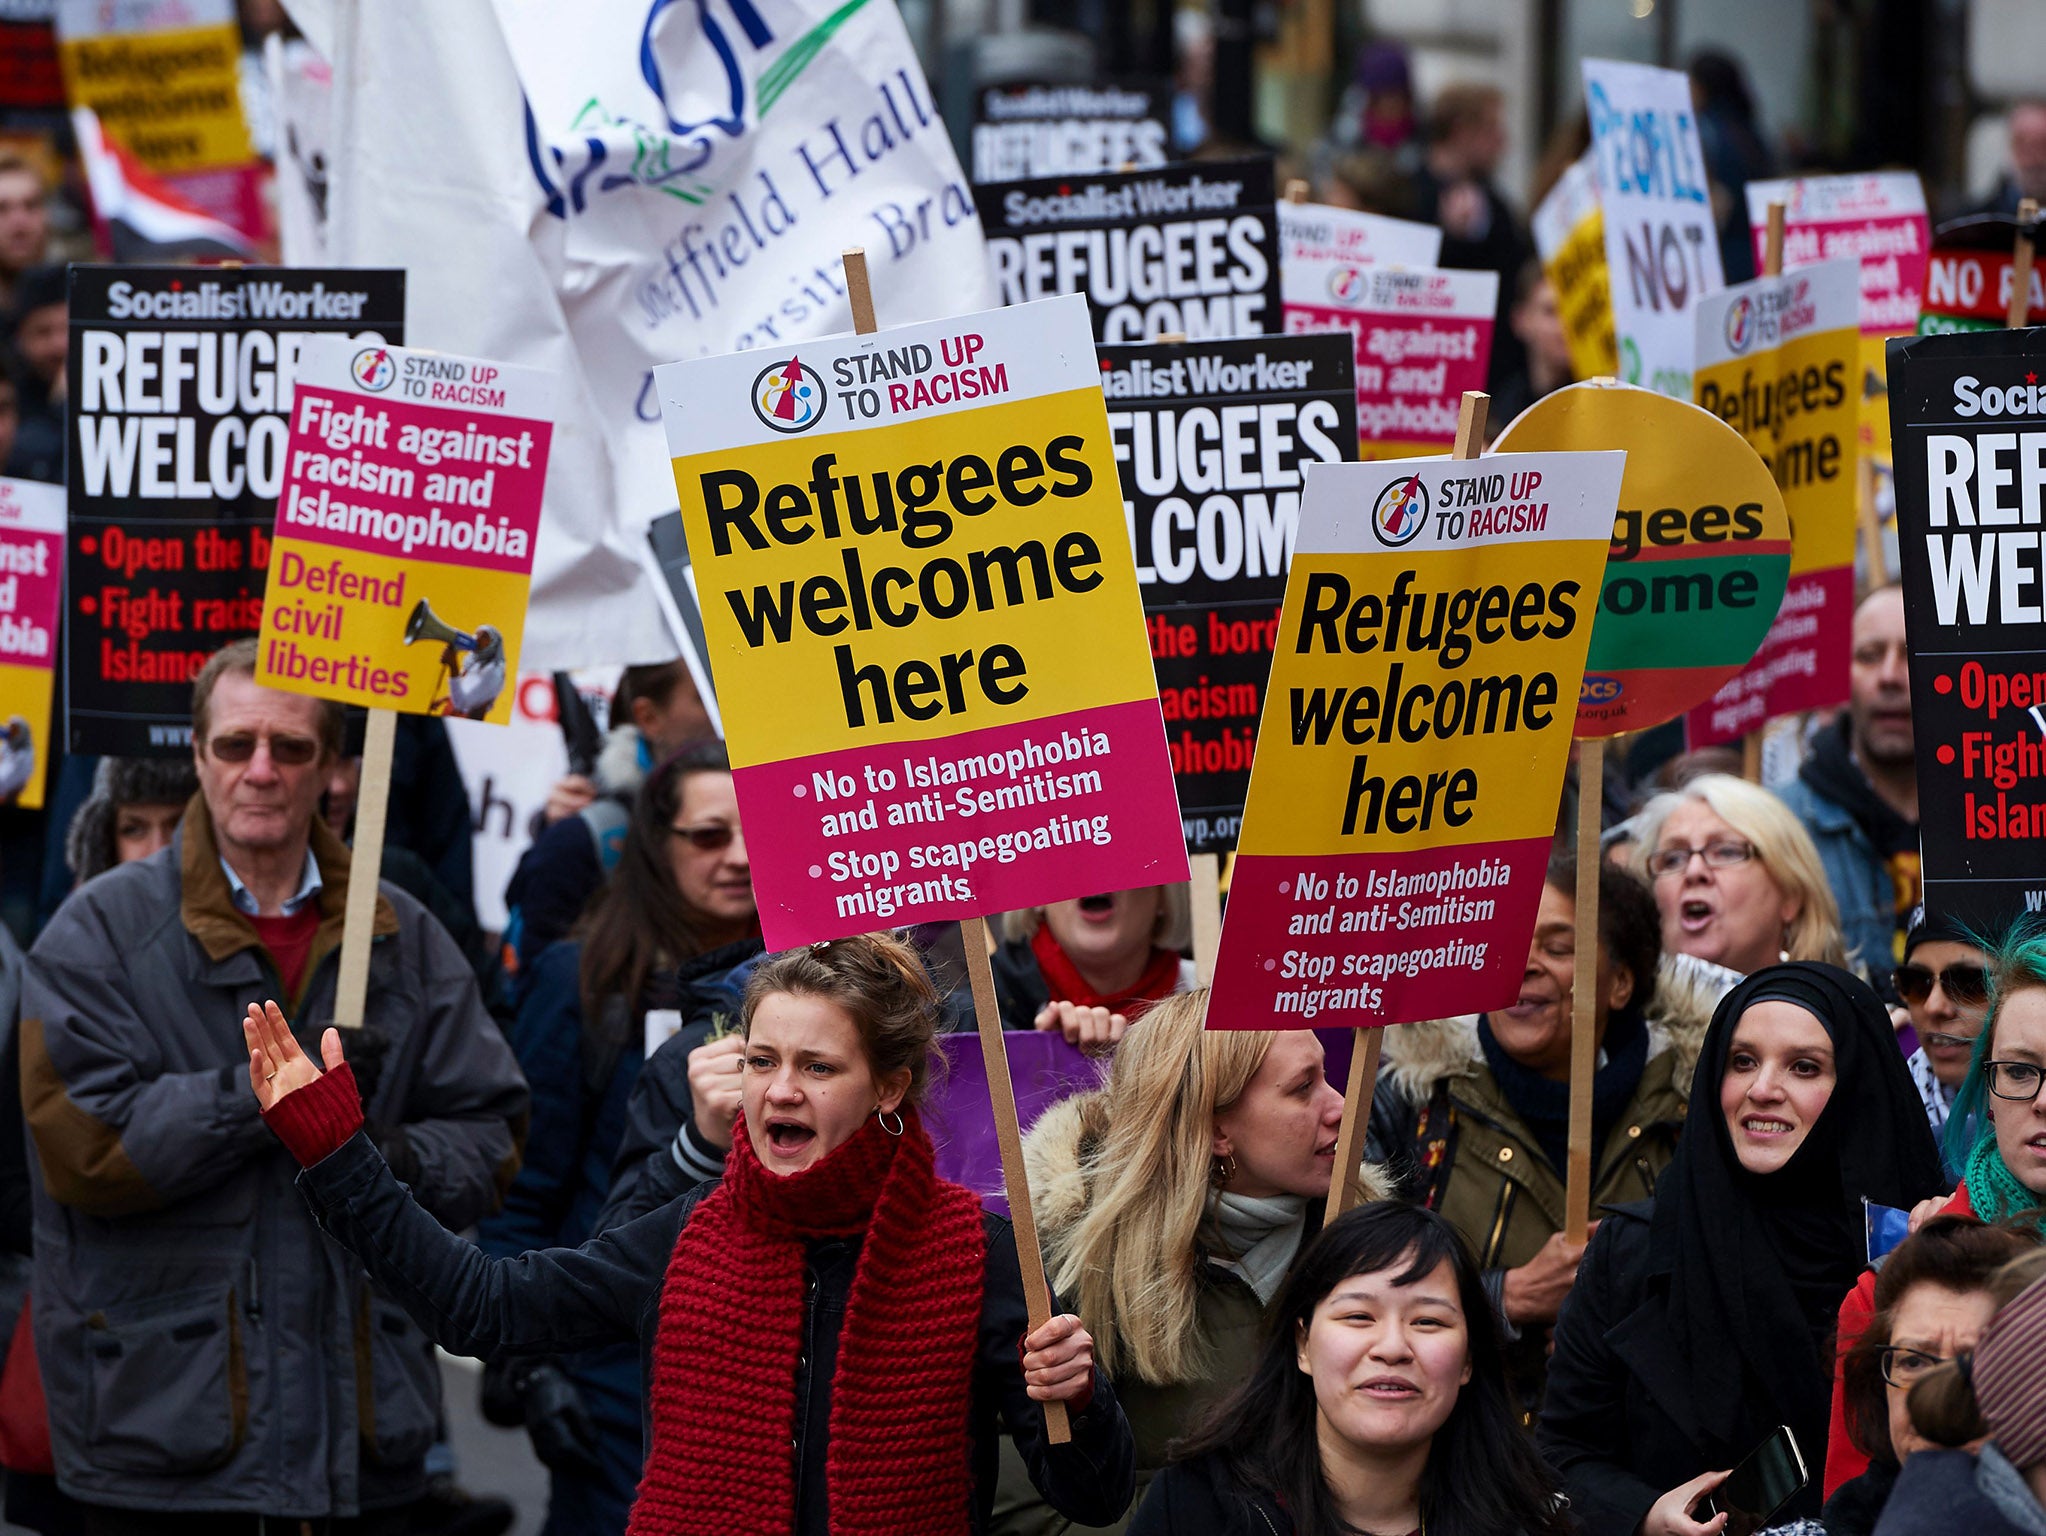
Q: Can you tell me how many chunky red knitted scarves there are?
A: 1